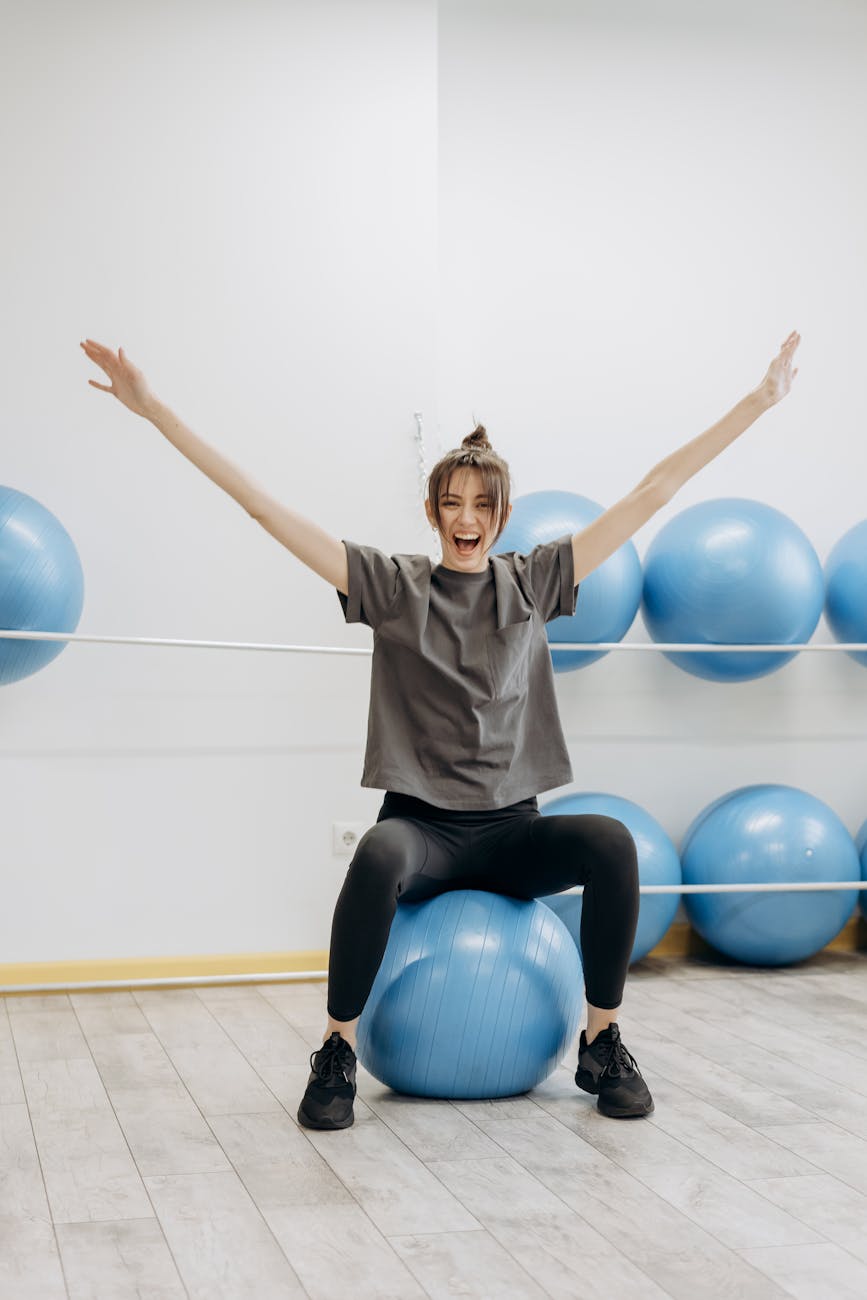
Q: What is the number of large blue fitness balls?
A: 8